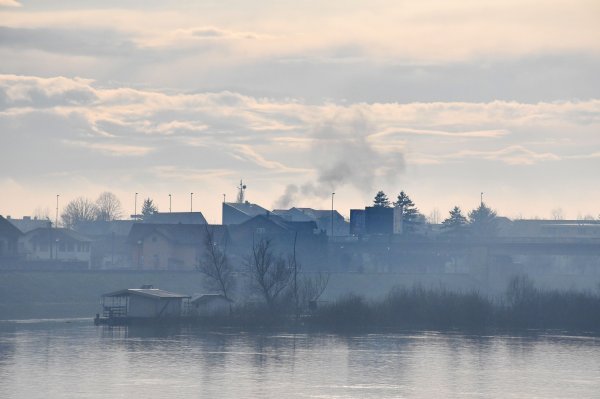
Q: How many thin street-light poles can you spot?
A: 7